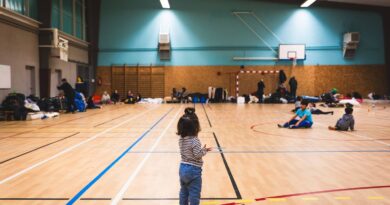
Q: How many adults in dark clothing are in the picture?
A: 3